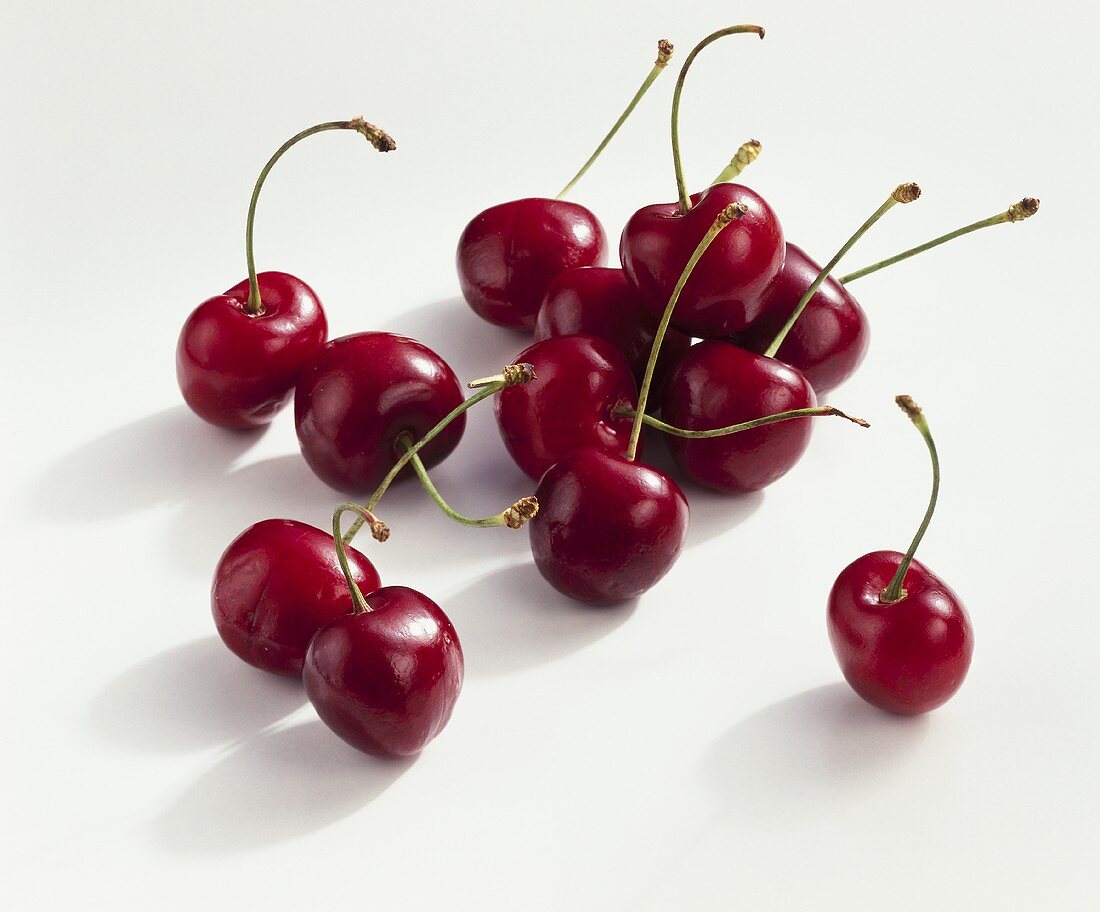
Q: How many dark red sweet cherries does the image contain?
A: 12